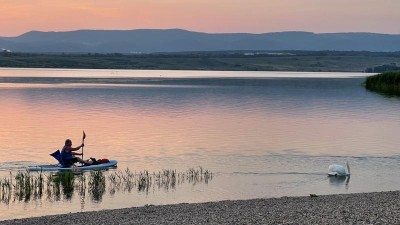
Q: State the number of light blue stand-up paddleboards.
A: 1